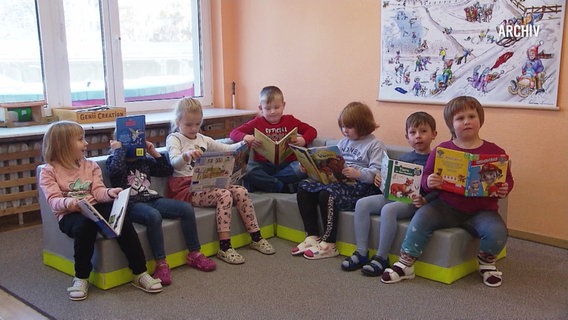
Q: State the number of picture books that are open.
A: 6